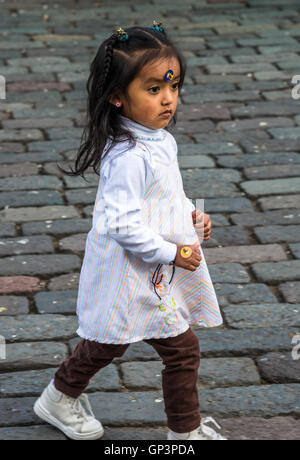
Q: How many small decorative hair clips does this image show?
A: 2